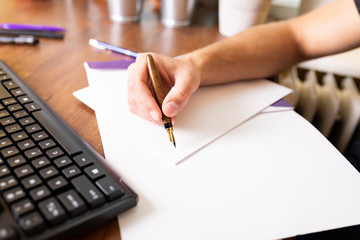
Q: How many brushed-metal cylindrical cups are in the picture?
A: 2